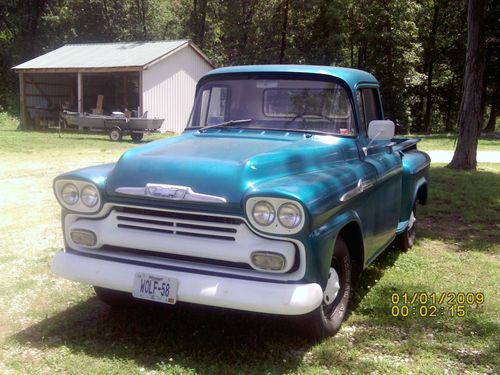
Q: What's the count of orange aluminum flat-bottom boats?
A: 0